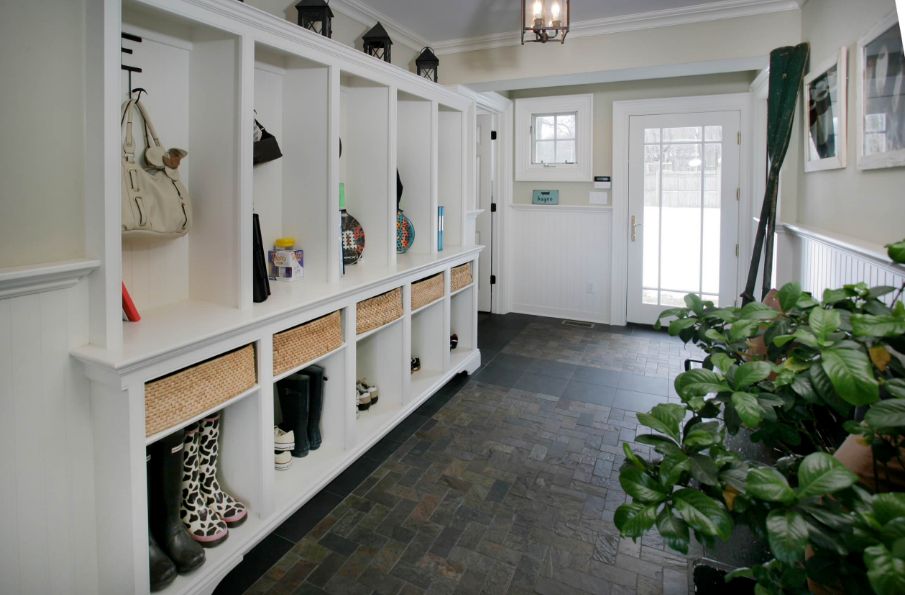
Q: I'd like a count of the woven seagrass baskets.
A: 5